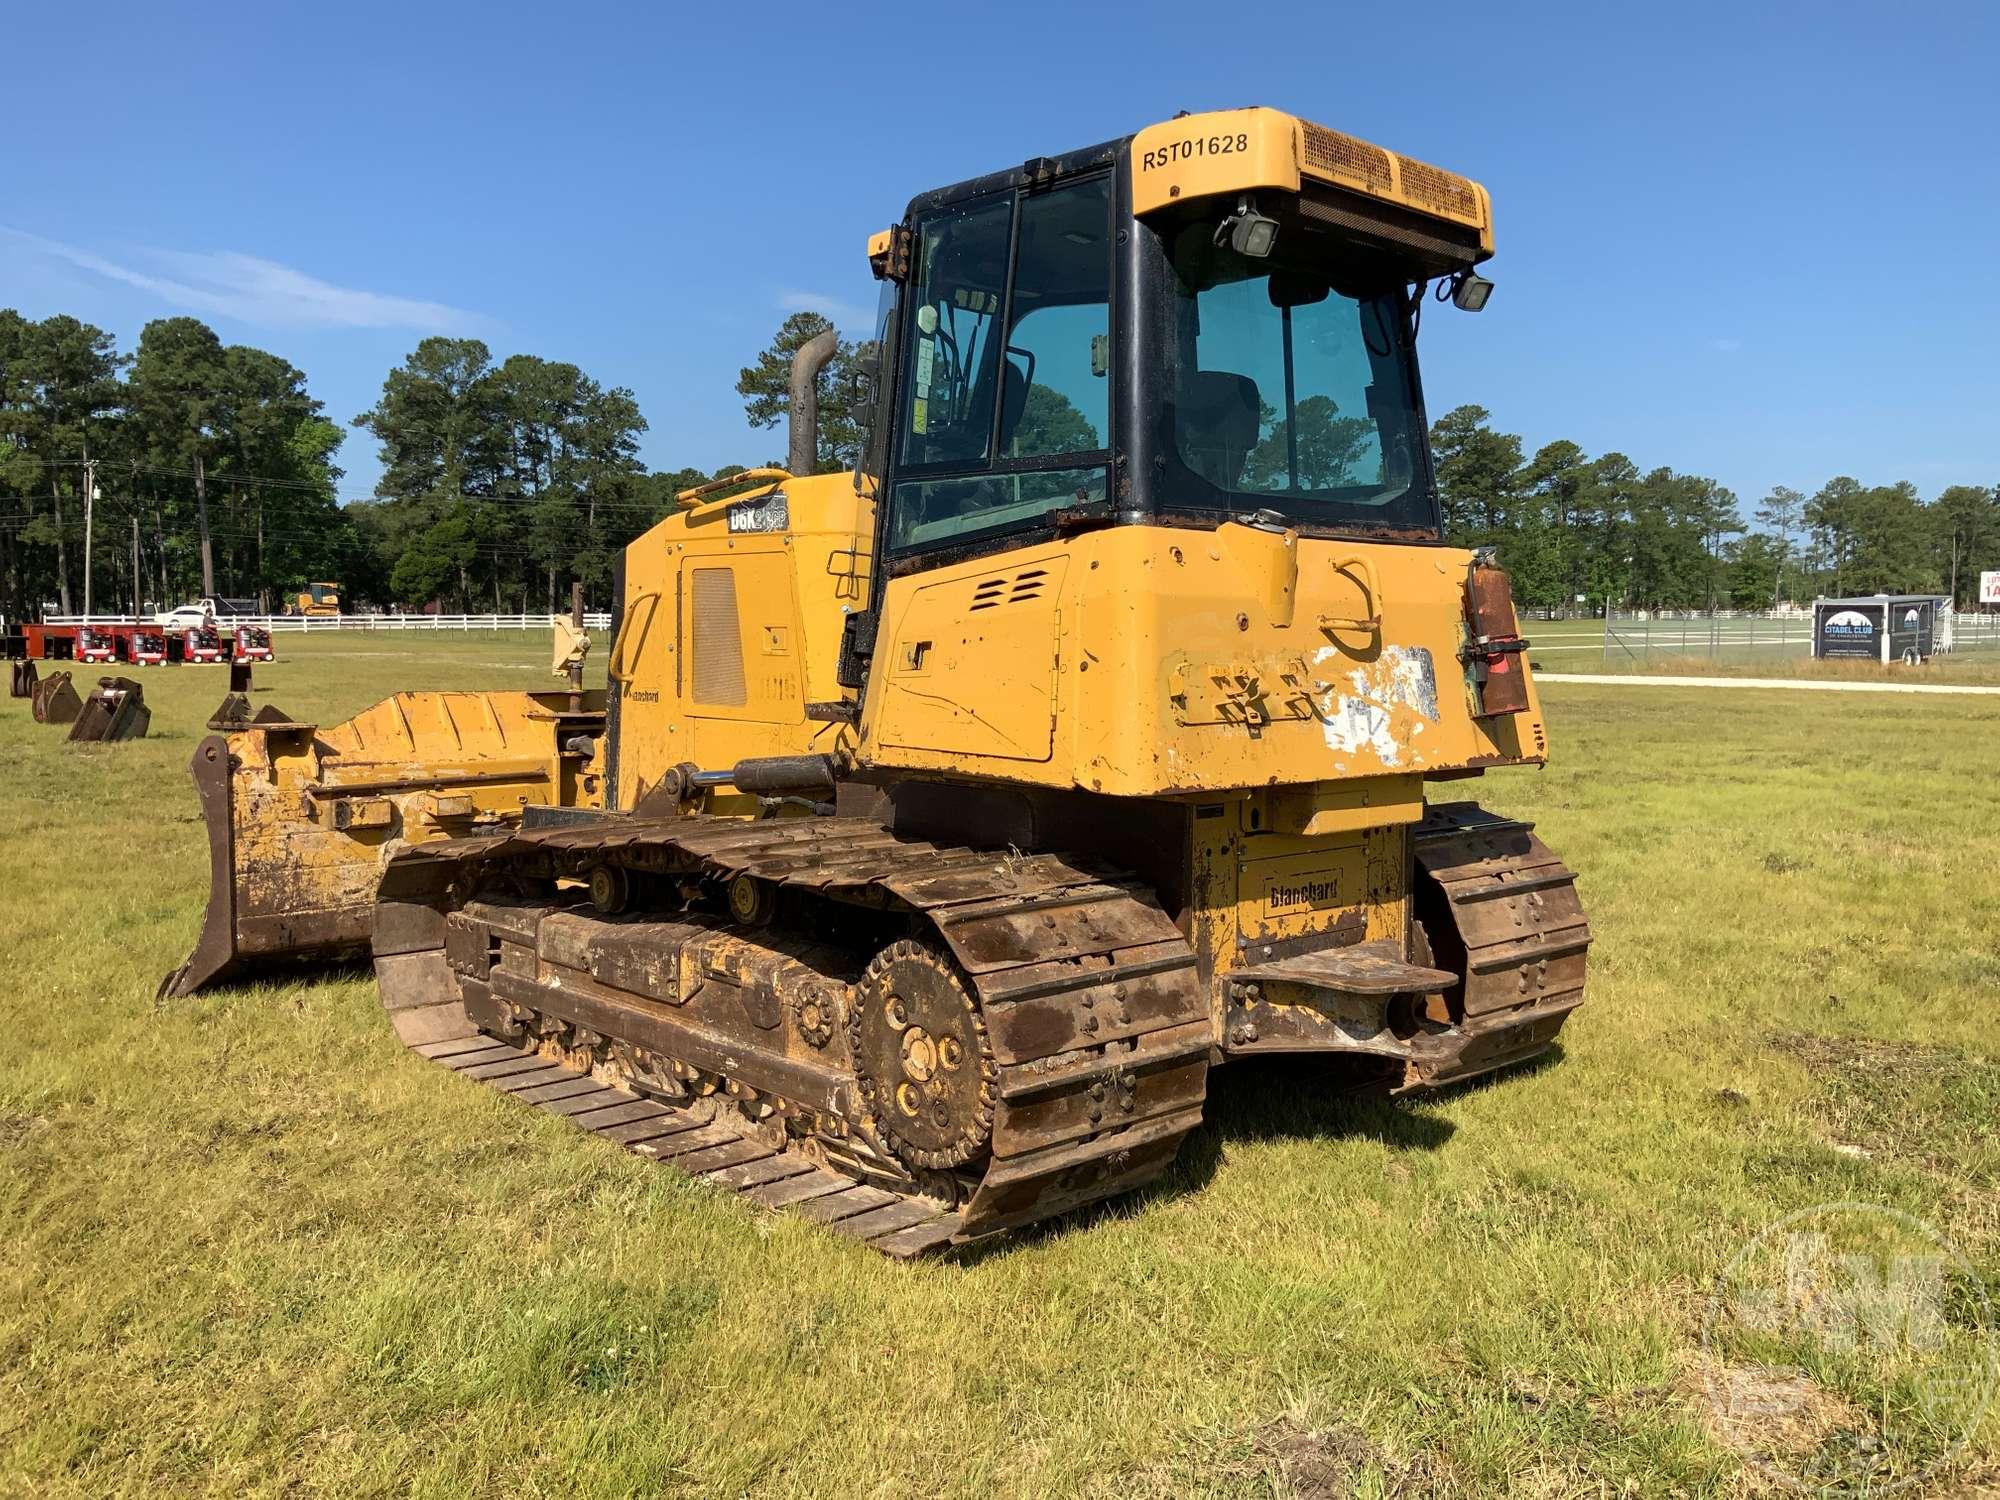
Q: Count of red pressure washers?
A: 4